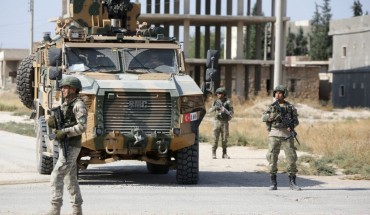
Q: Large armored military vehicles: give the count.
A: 1